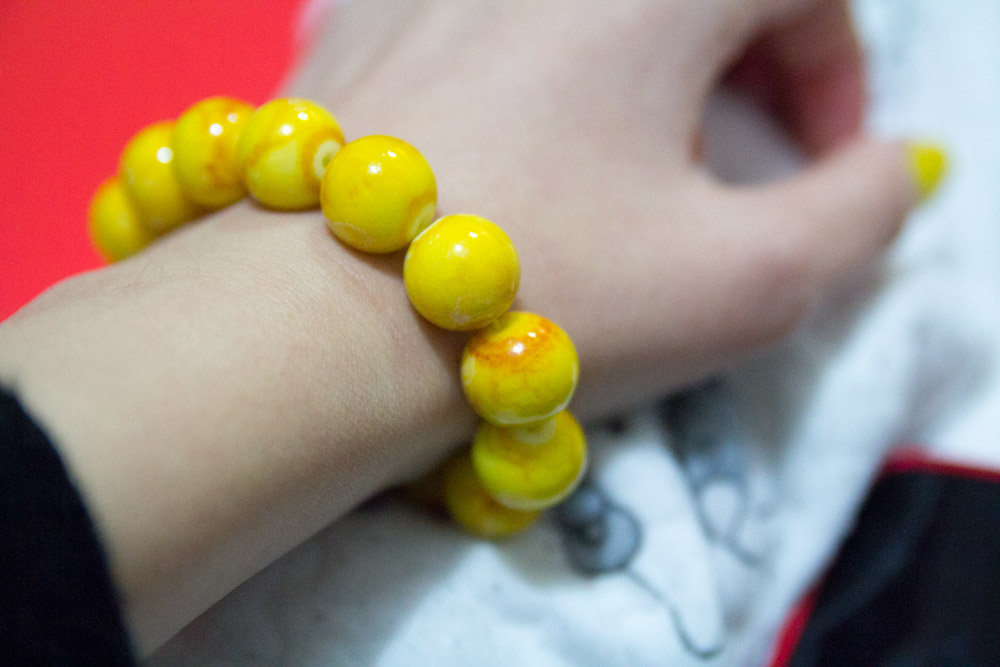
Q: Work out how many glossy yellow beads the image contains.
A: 9